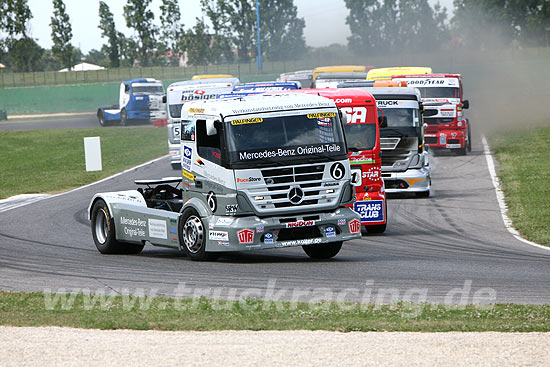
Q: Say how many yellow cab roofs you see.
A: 3